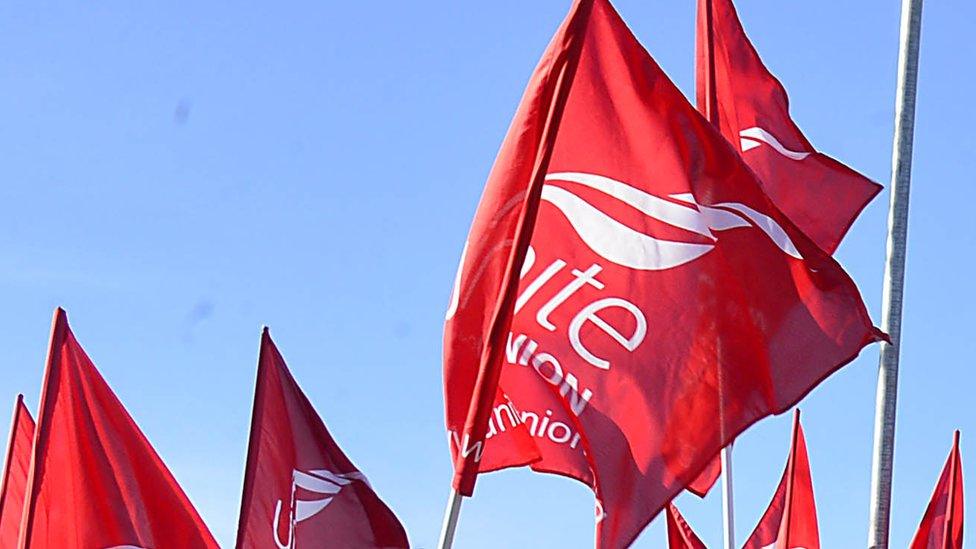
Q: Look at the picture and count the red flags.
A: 8